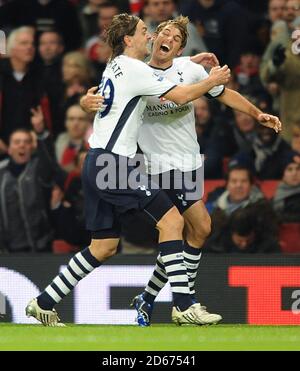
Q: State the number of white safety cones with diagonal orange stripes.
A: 0